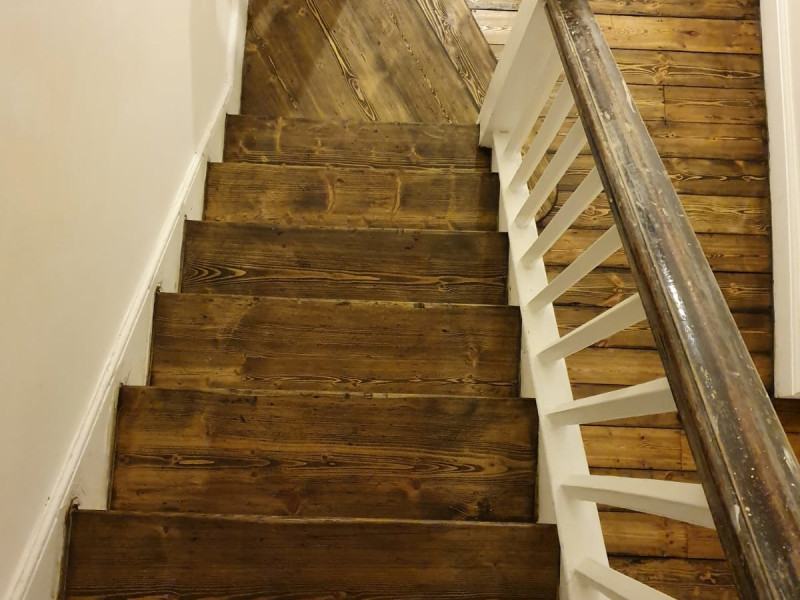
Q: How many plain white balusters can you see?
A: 9